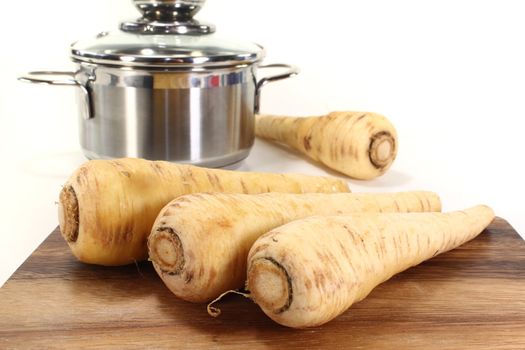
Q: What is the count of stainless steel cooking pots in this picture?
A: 1